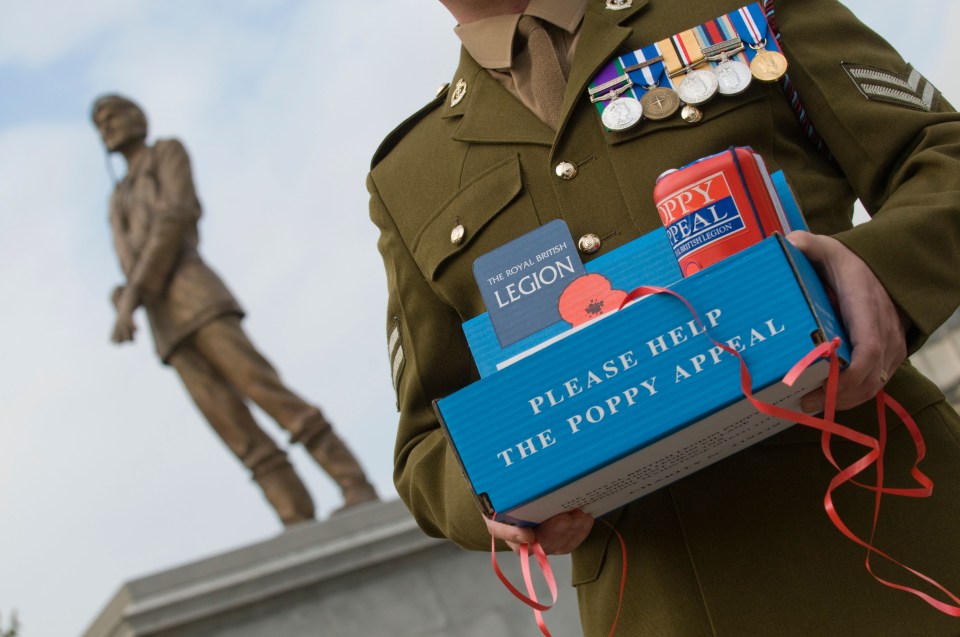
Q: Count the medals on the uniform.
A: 5